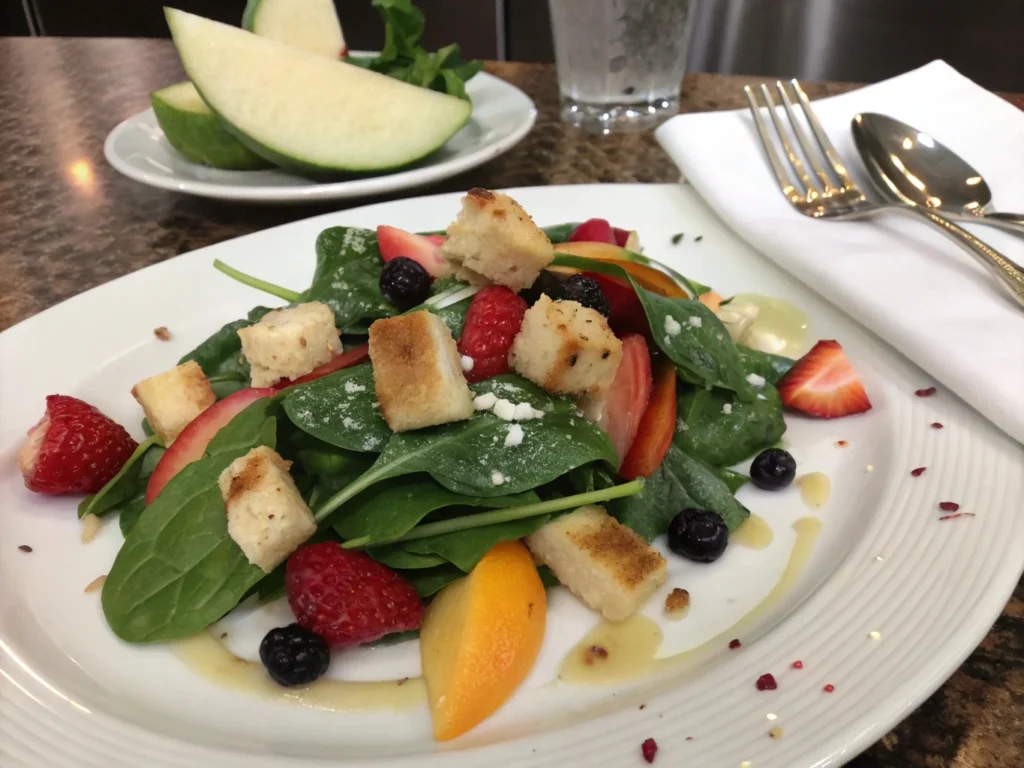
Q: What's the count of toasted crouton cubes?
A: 7